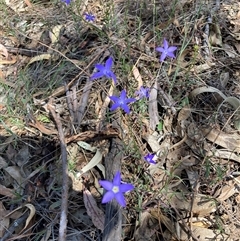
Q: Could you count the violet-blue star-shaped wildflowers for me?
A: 8